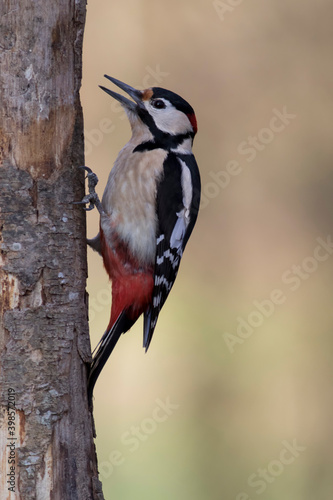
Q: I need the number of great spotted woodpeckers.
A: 1